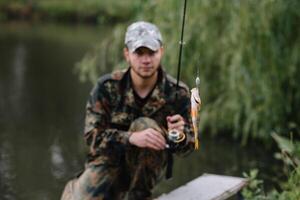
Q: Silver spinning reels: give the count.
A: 1